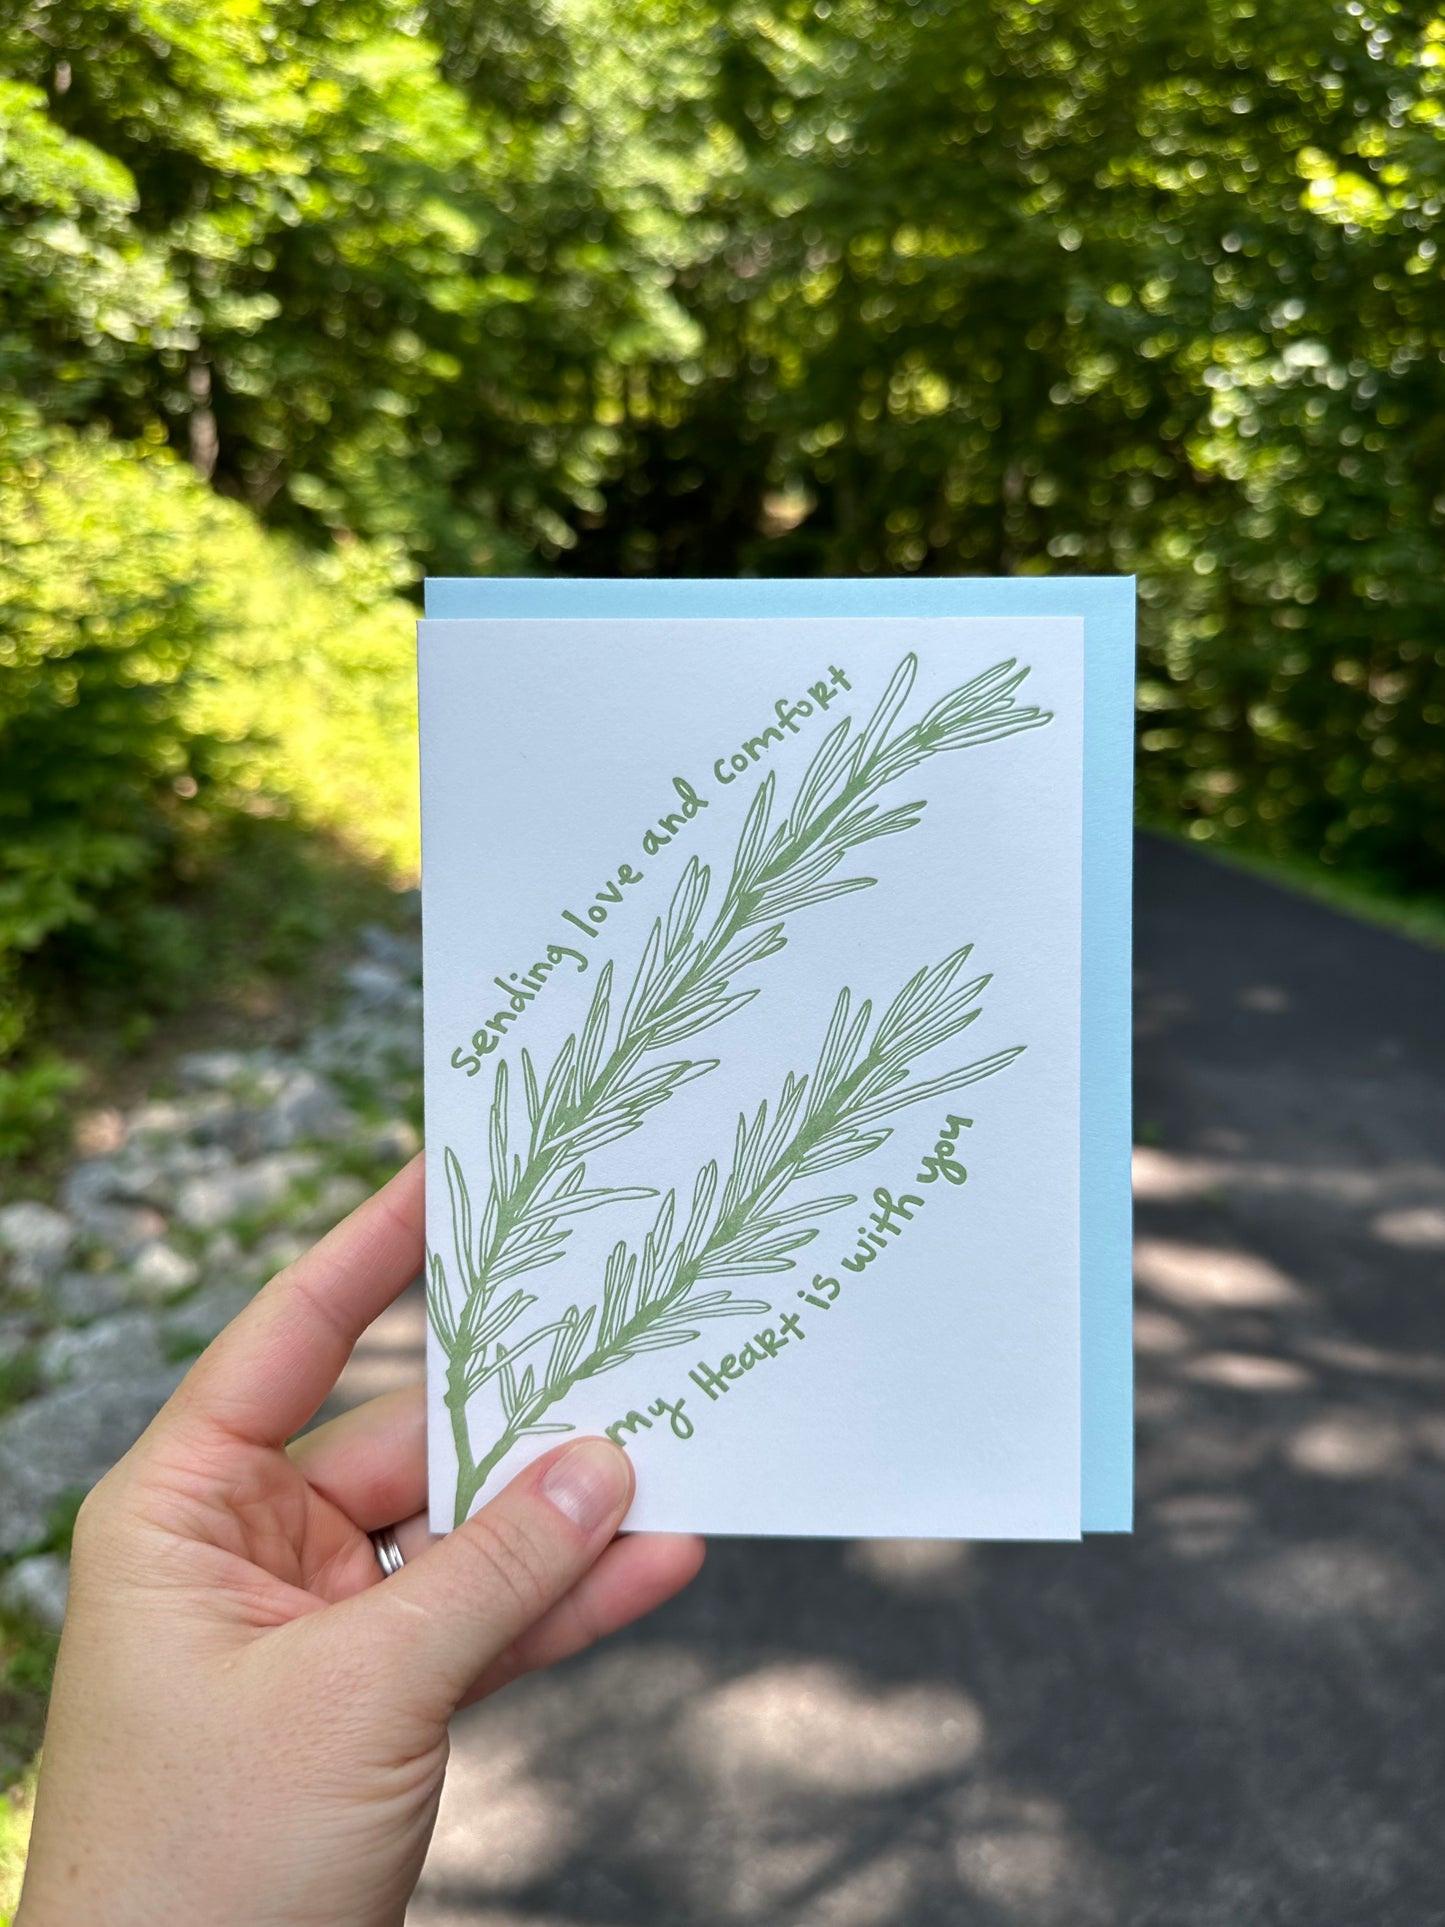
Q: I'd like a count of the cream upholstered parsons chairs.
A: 0